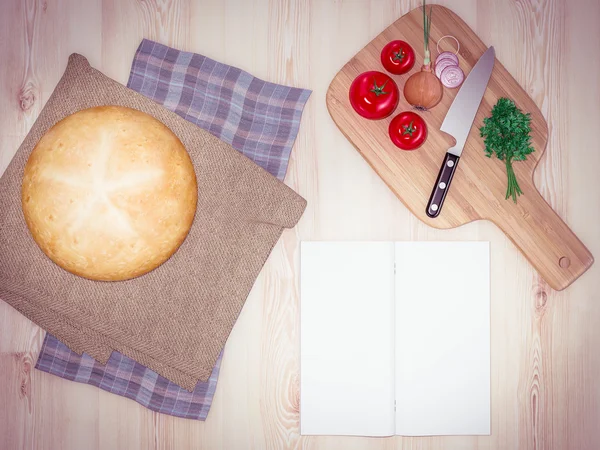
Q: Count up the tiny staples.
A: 2